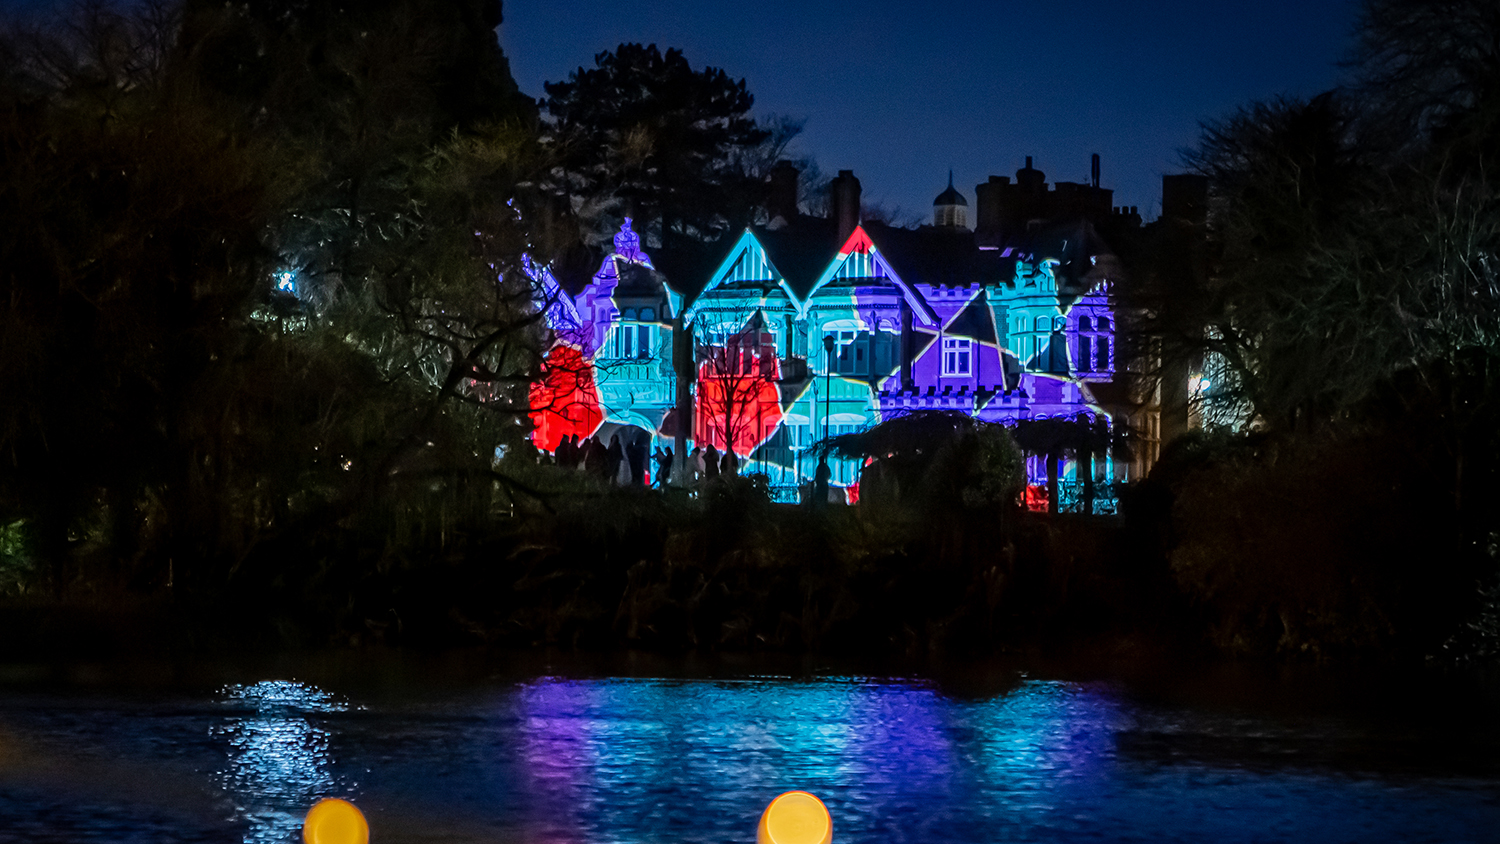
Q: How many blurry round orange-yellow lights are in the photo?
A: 2